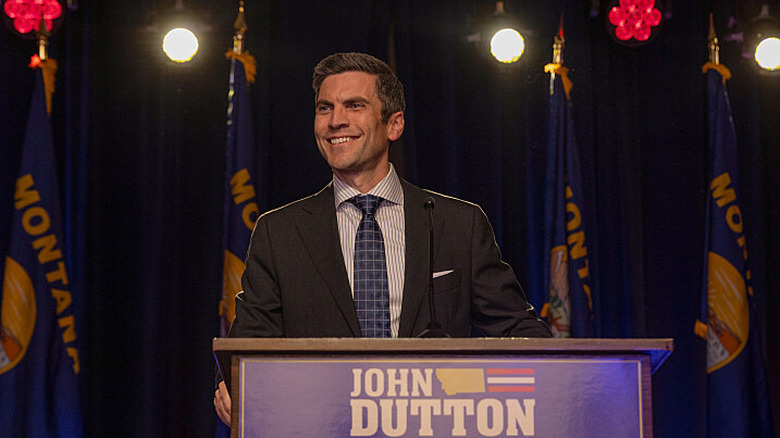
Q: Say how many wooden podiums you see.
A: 1